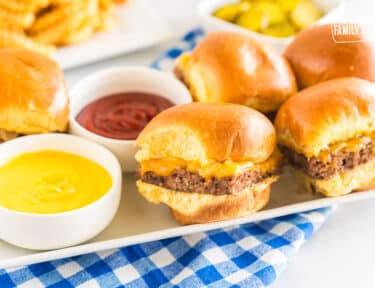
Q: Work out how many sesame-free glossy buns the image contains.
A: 5